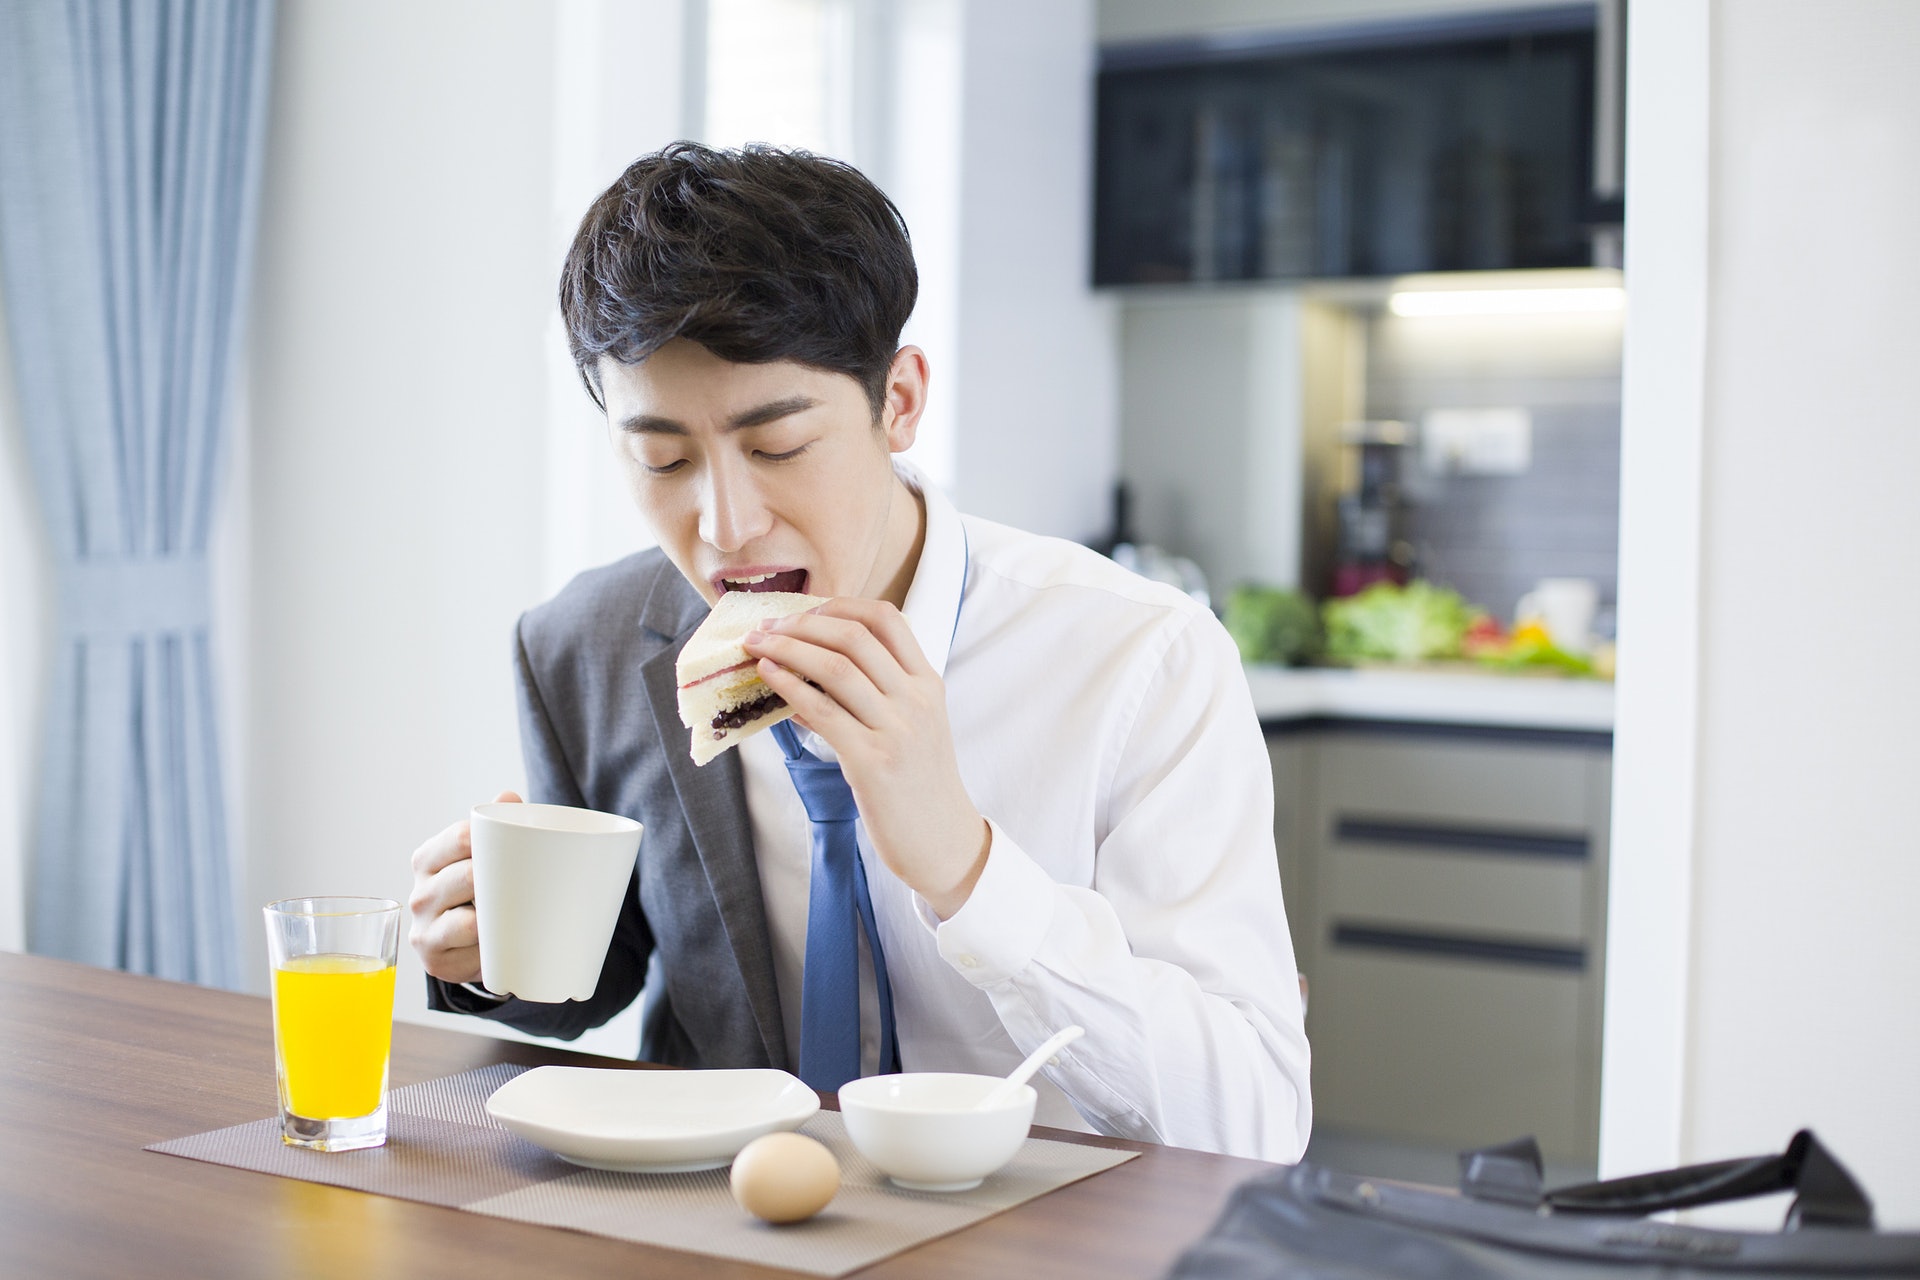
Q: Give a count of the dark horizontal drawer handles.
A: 2